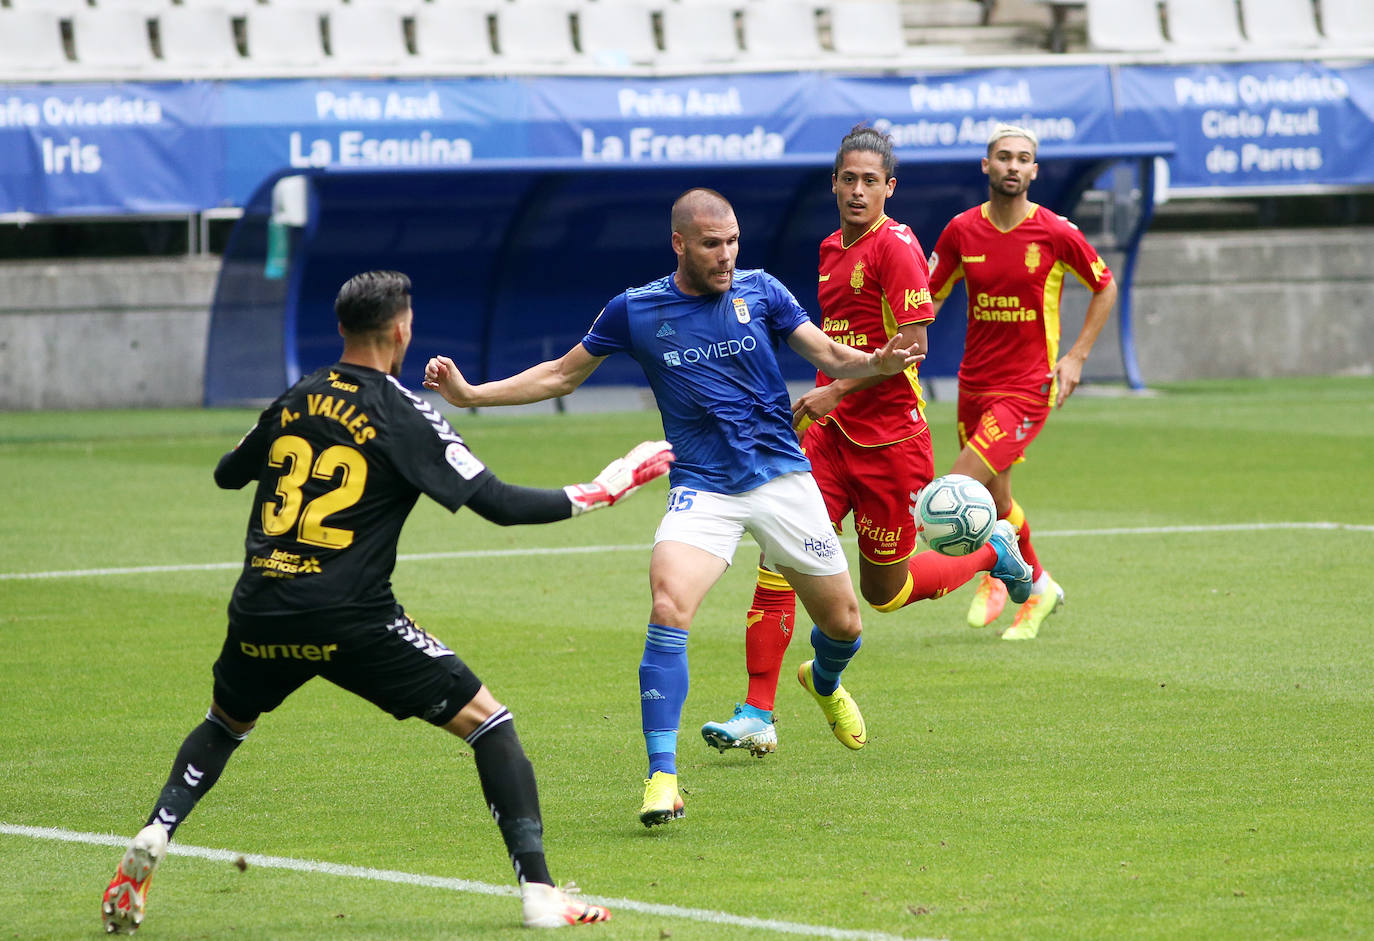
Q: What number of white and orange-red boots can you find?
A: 2